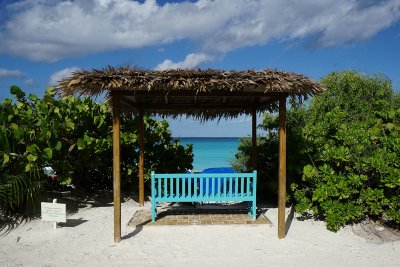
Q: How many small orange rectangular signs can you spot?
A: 0